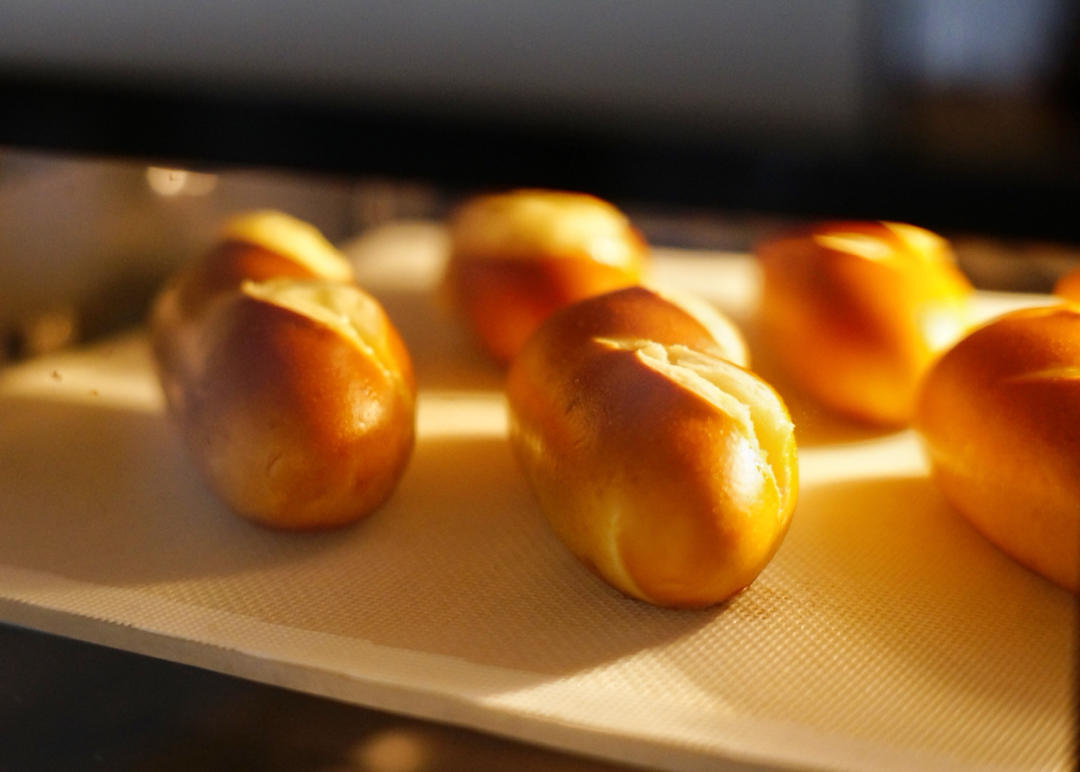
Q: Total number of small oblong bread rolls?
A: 6